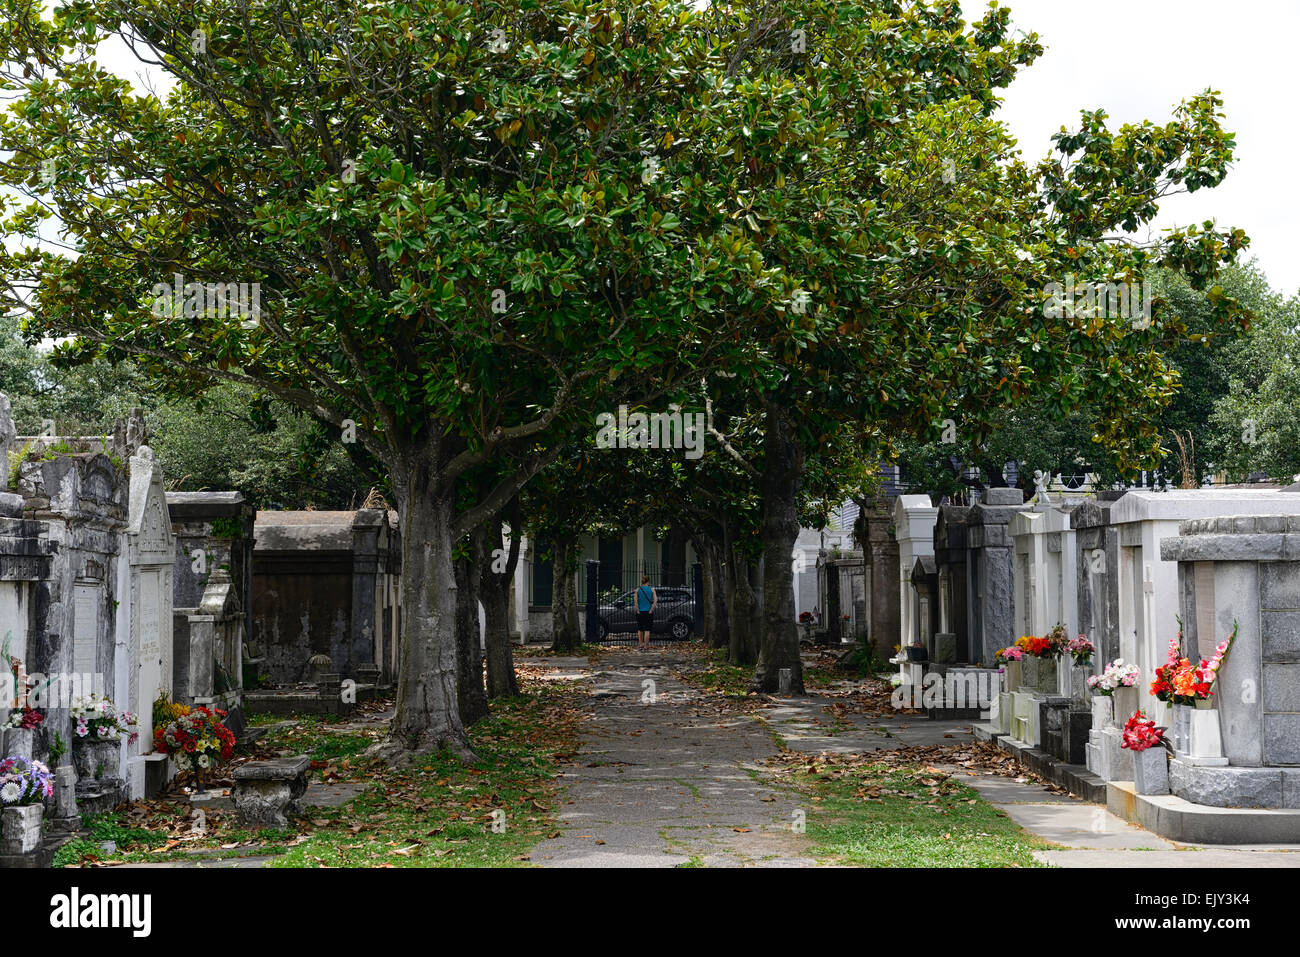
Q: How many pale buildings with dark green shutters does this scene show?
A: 1